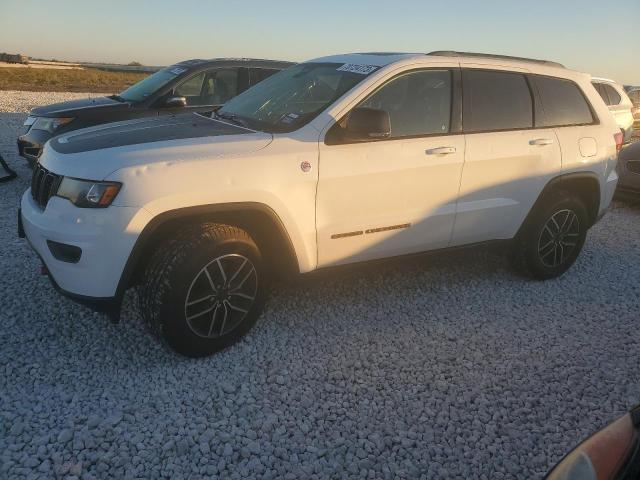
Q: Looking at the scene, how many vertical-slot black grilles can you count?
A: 1